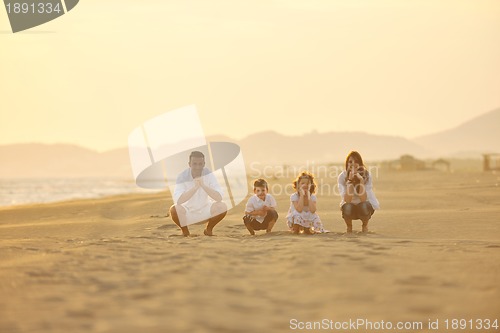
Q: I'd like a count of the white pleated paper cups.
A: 0